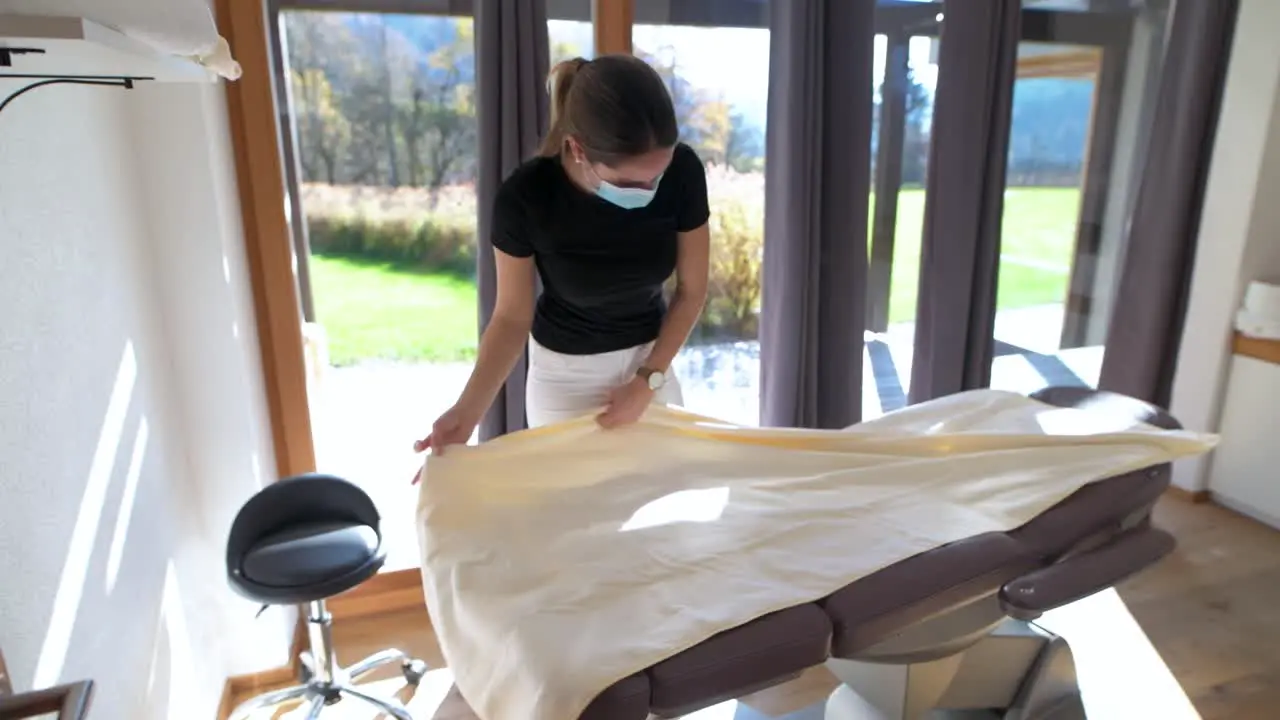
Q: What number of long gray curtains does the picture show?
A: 4